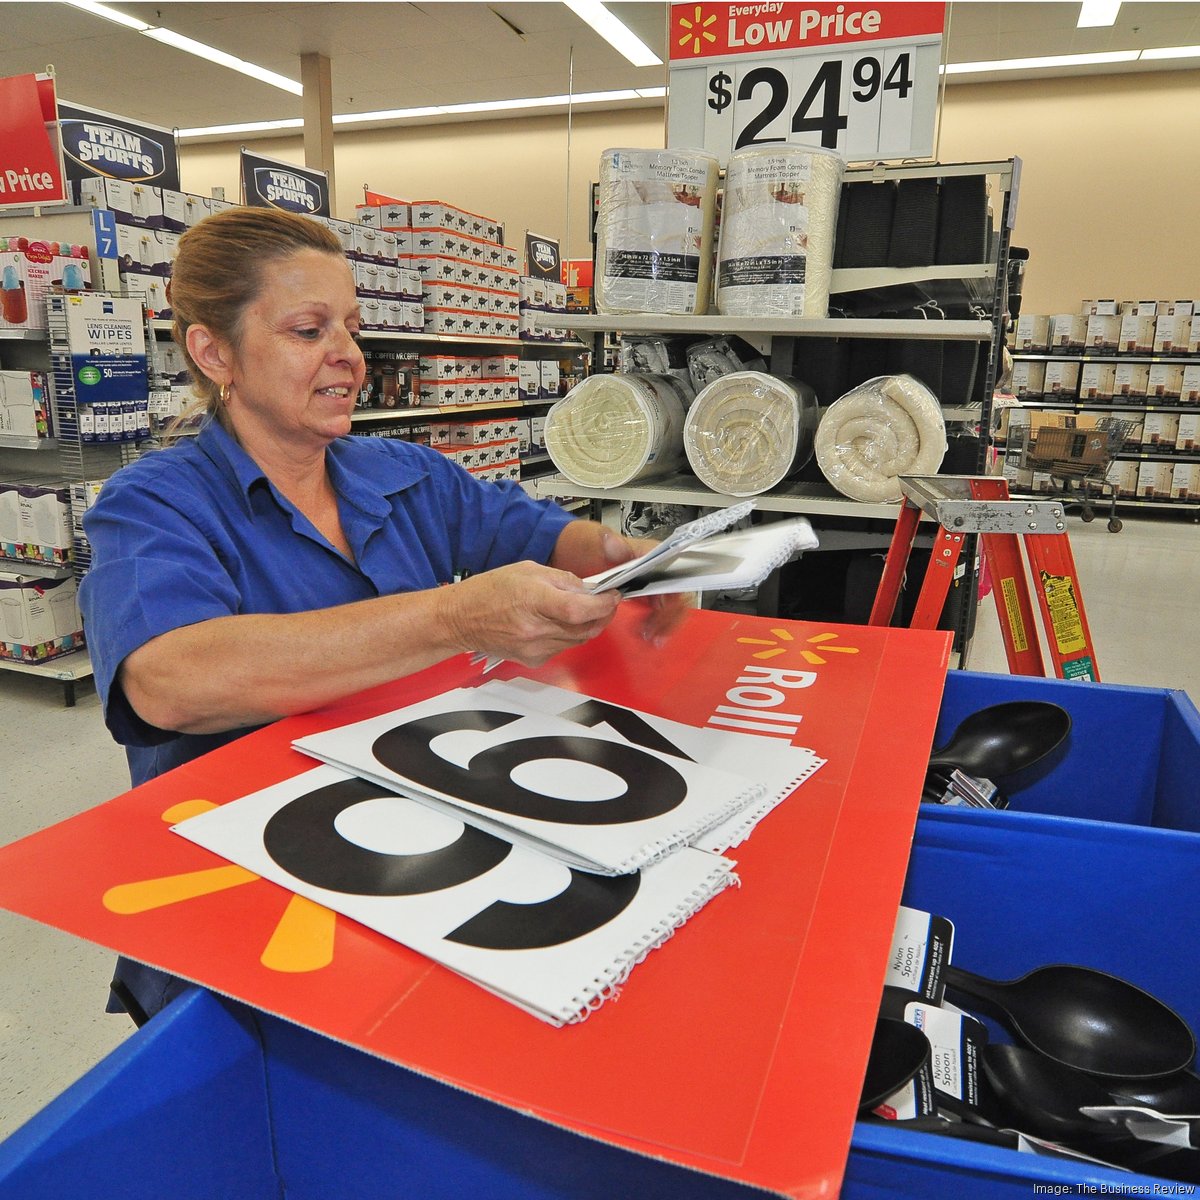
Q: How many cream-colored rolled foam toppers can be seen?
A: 5